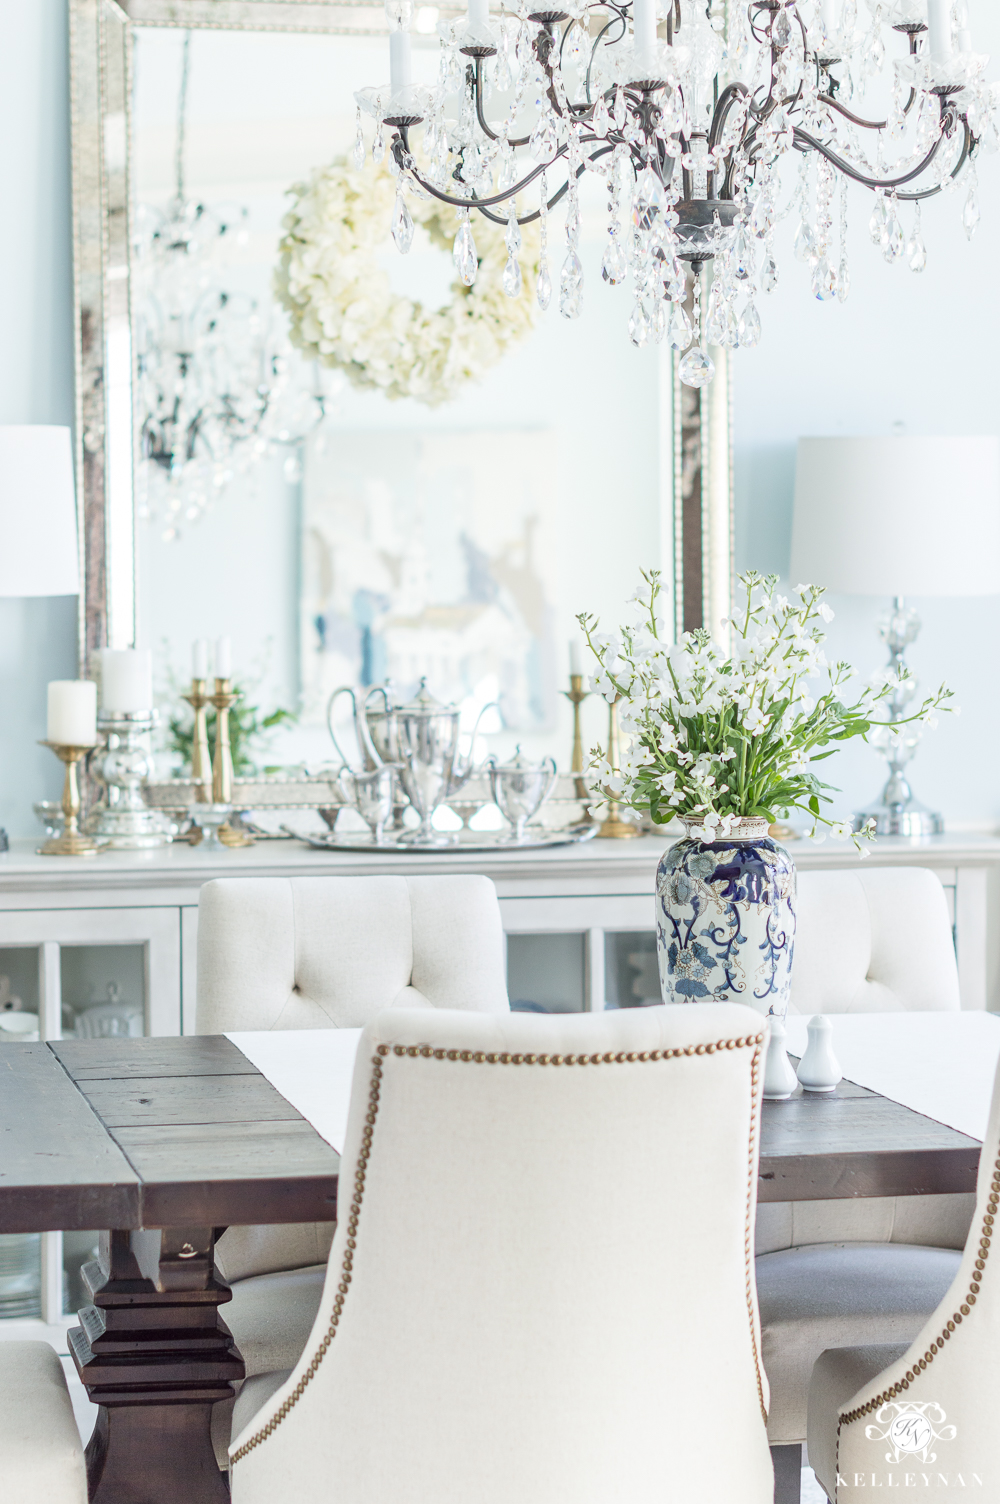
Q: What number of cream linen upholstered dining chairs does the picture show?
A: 5